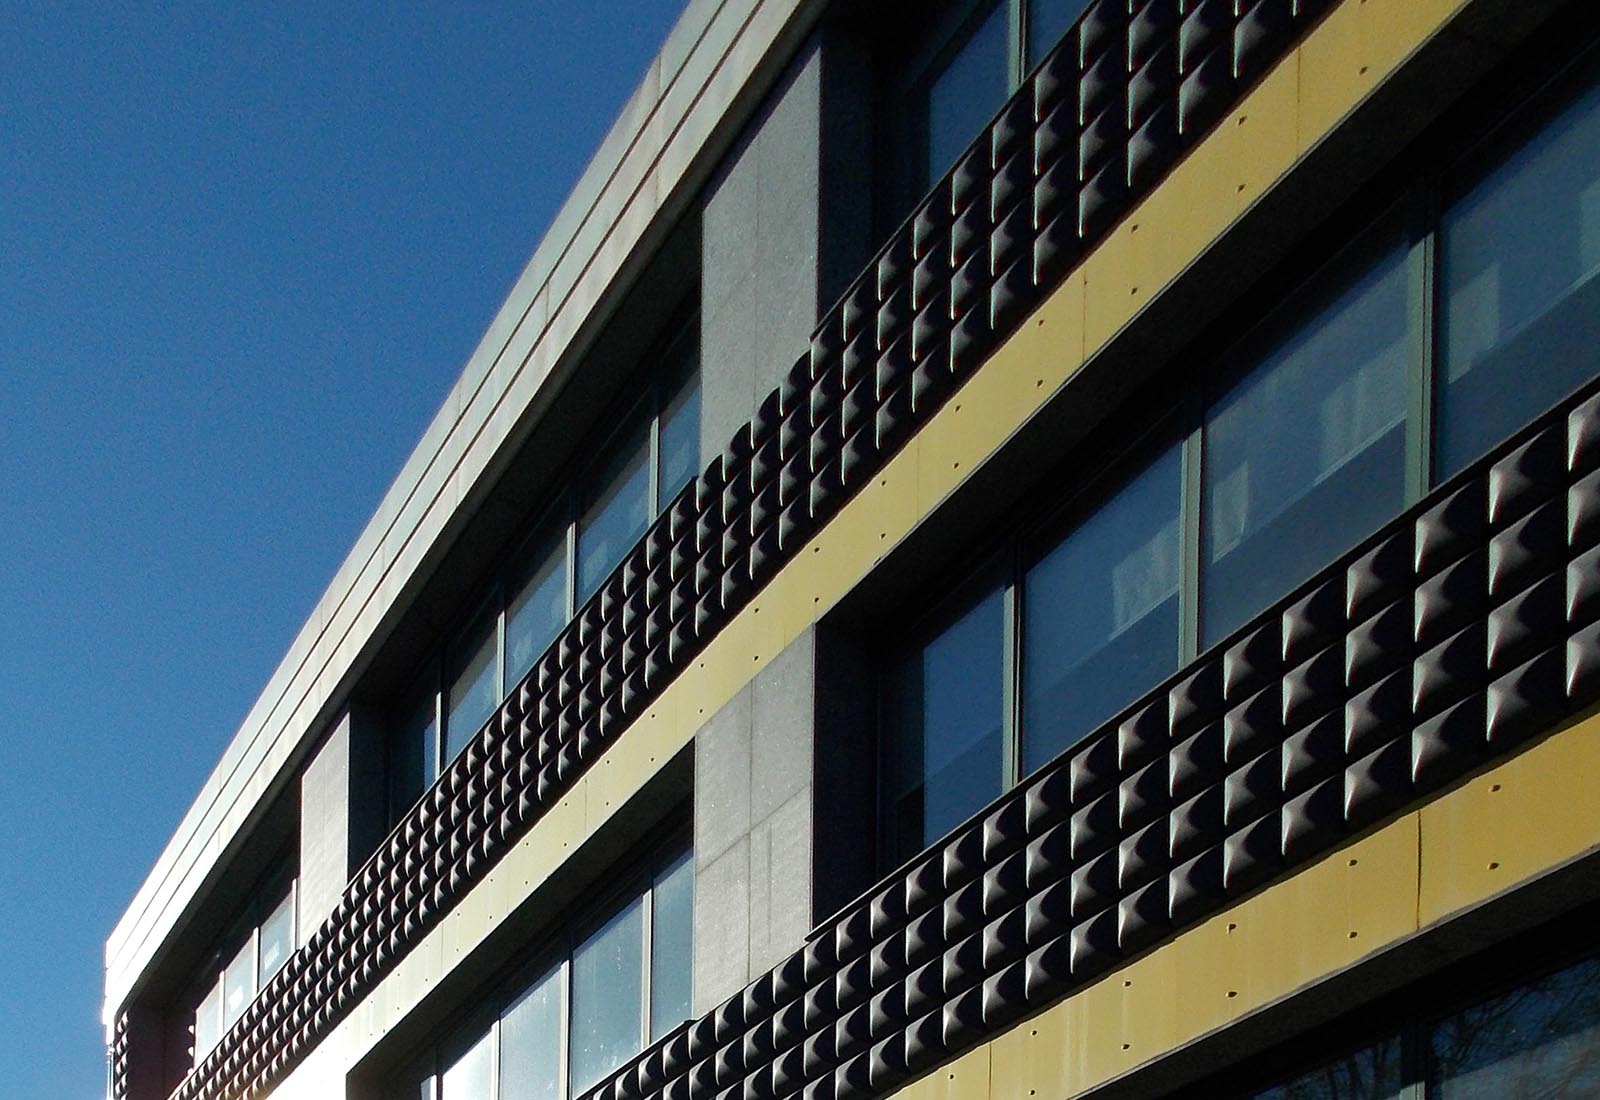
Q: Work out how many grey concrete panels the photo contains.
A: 3